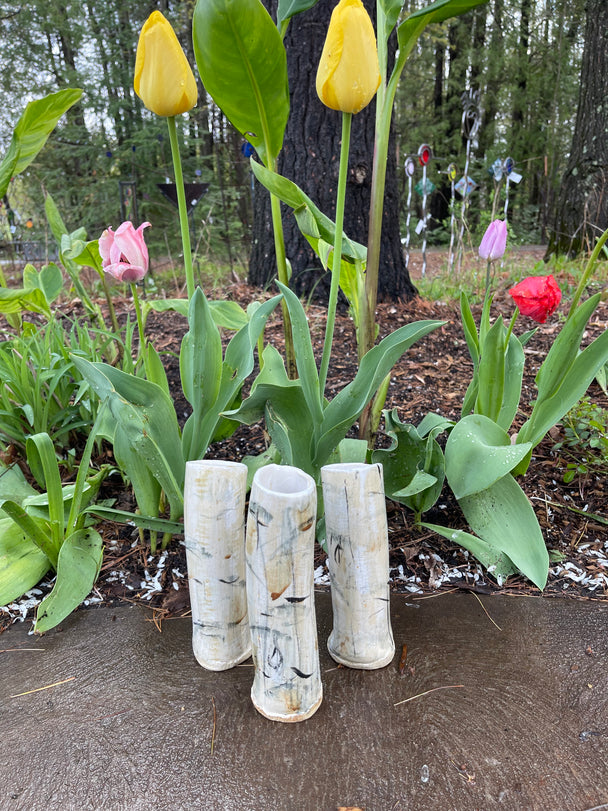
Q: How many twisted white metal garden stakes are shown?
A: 5